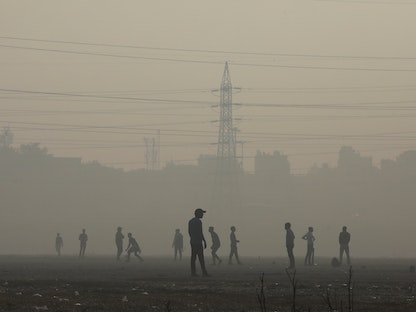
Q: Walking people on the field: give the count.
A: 11